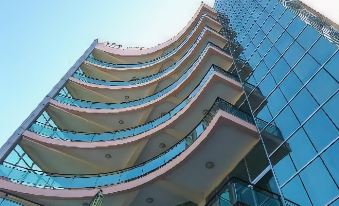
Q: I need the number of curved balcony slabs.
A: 6